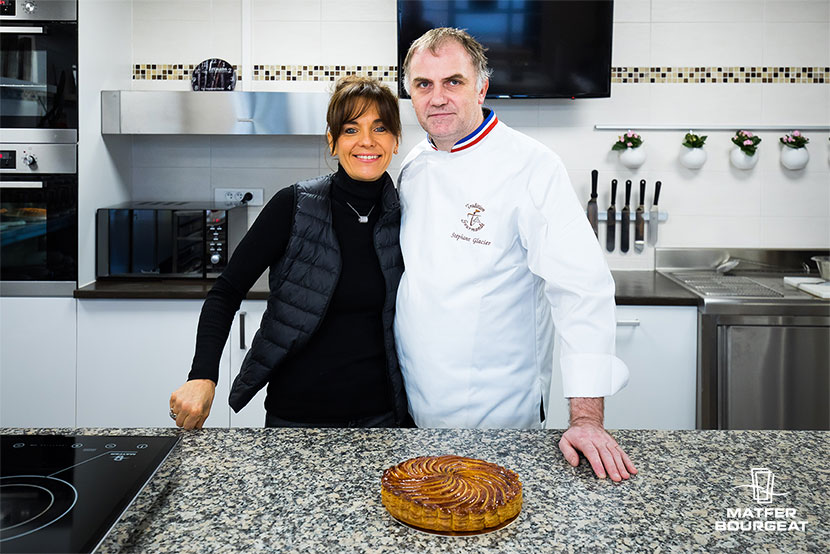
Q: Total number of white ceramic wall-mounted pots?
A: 4